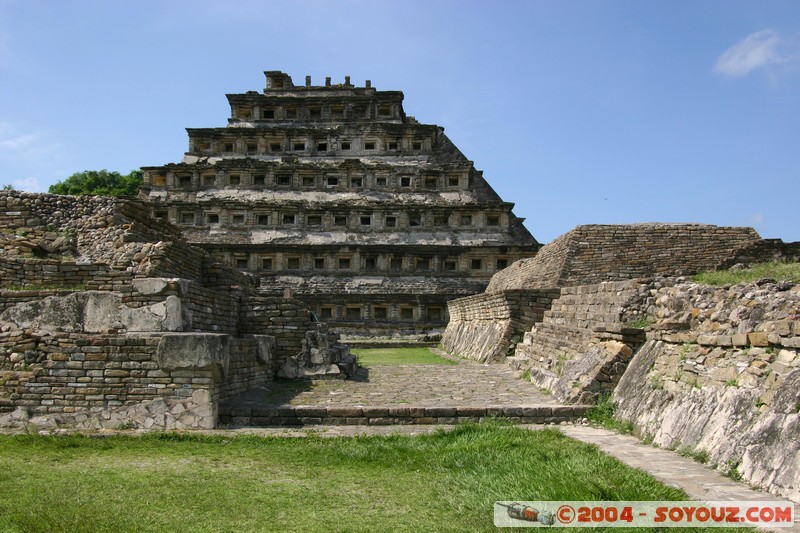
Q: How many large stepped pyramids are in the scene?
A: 1